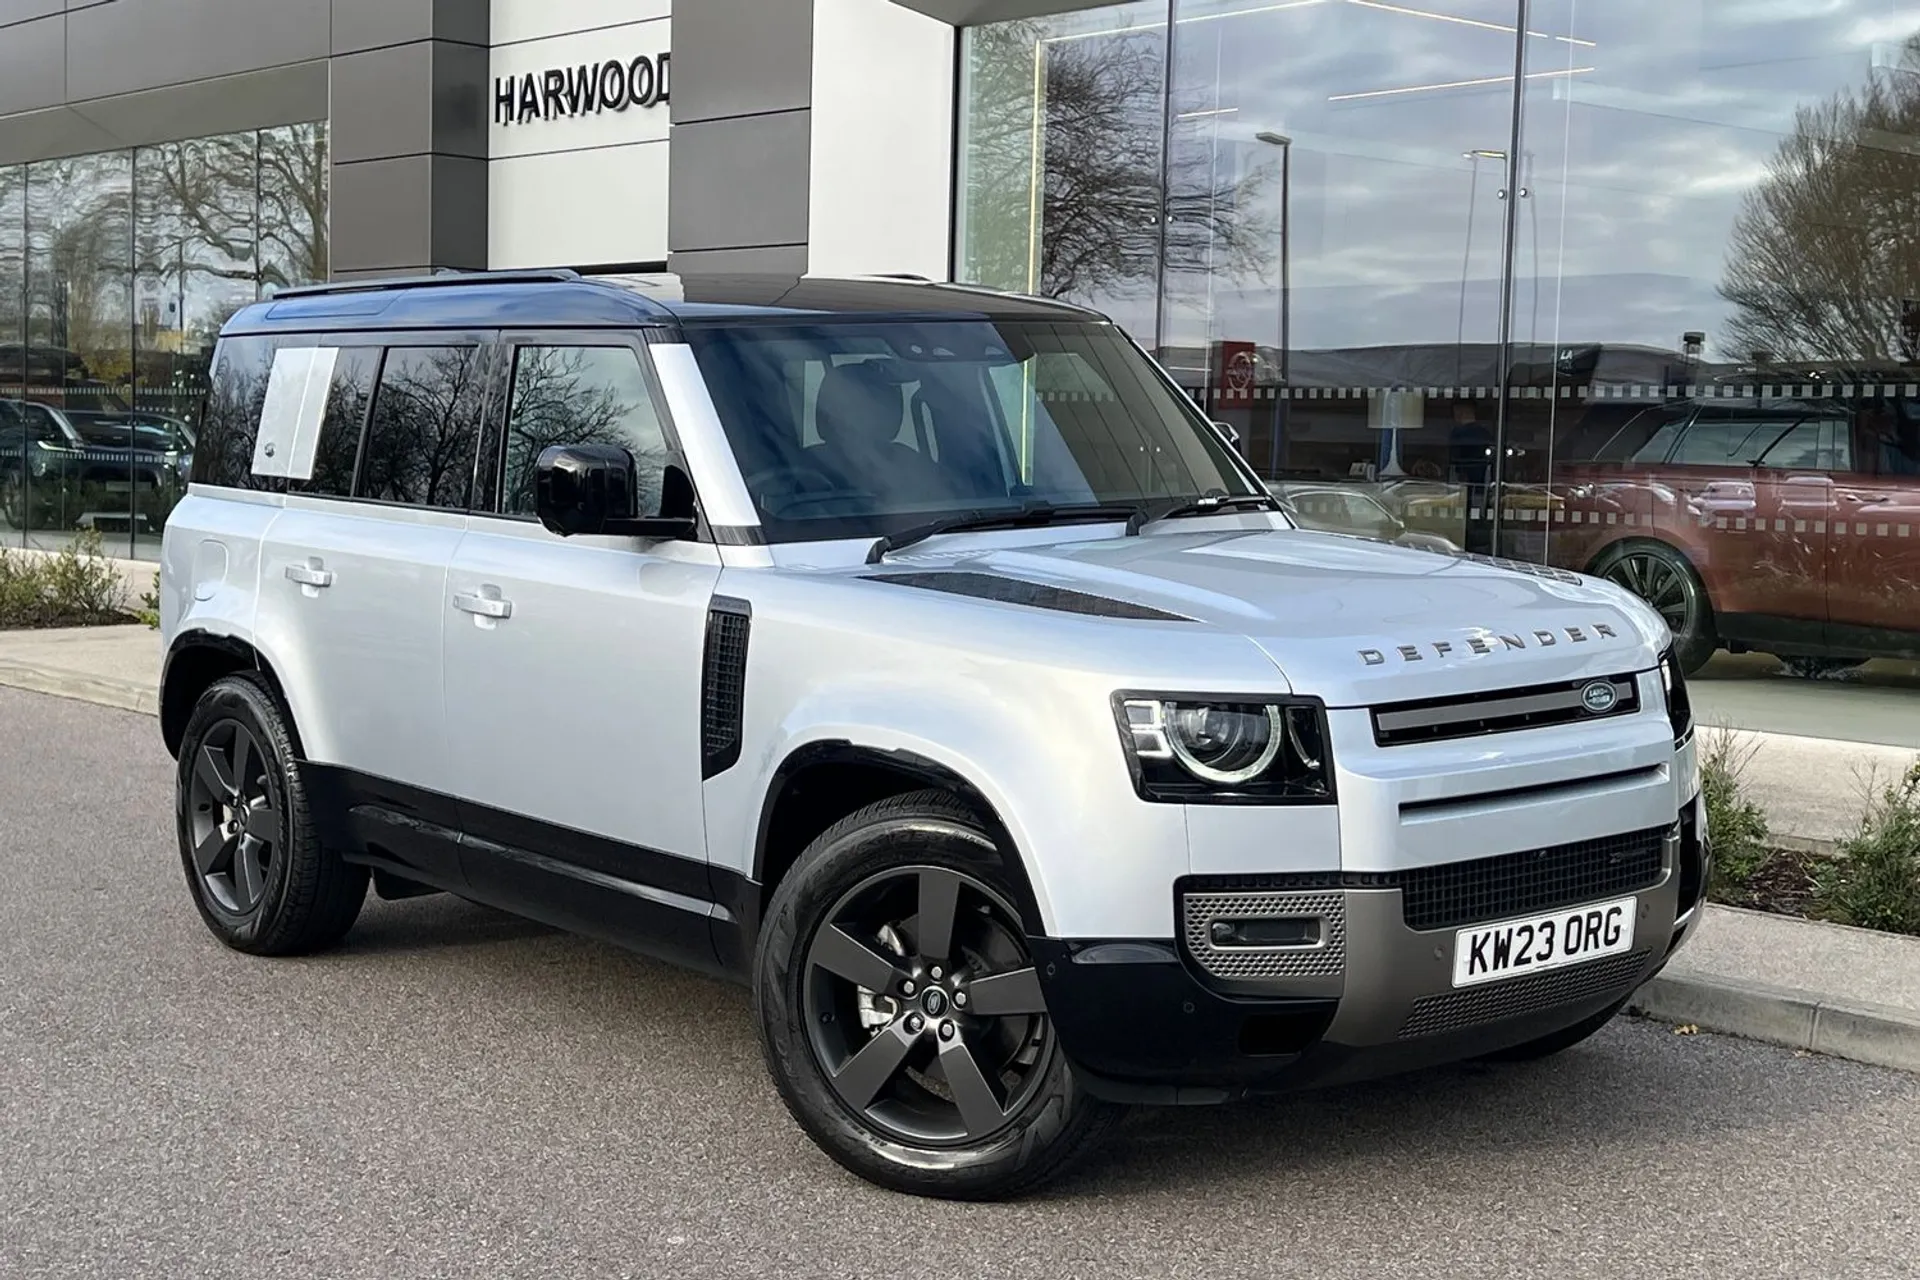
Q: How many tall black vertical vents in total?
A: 1